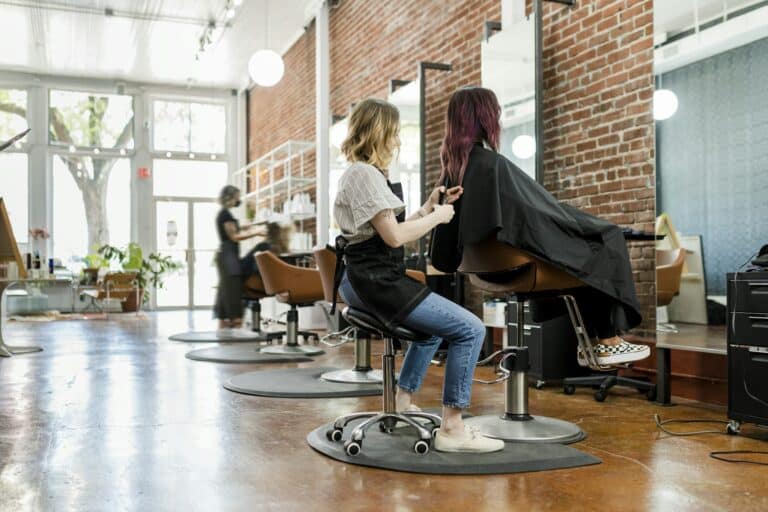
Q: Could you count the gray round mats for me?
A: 4